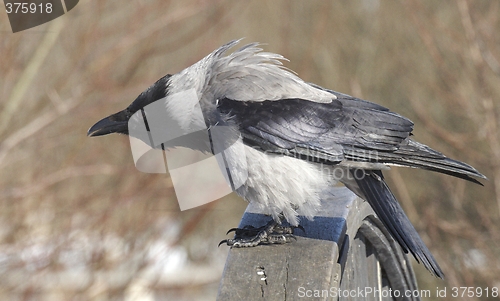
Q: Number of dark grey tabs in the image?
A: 2